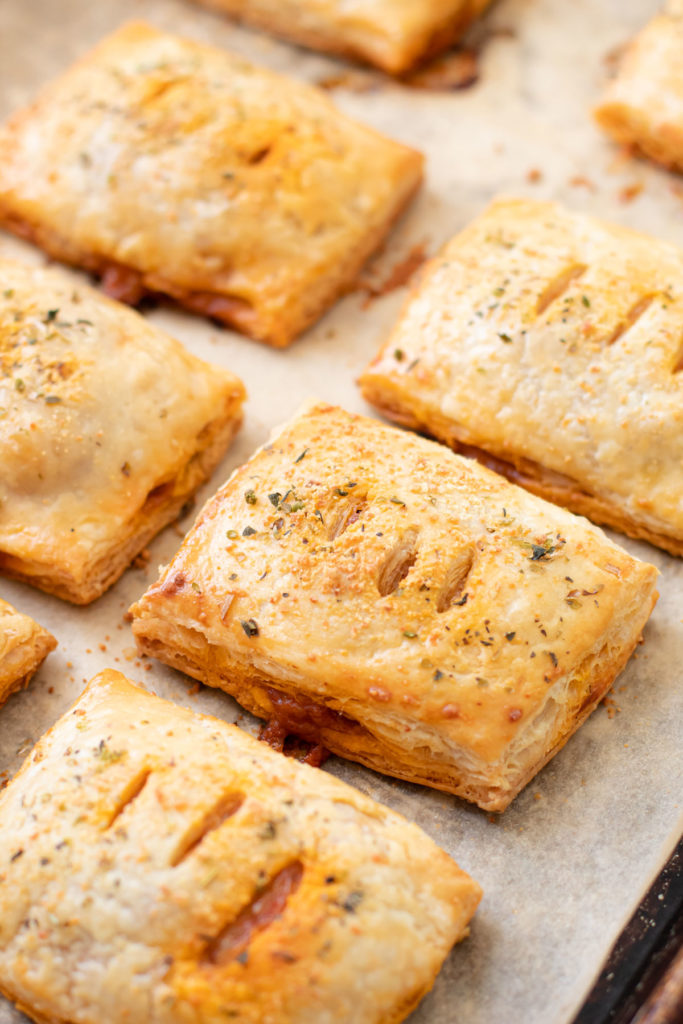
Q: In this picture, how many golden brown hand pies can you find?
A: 8